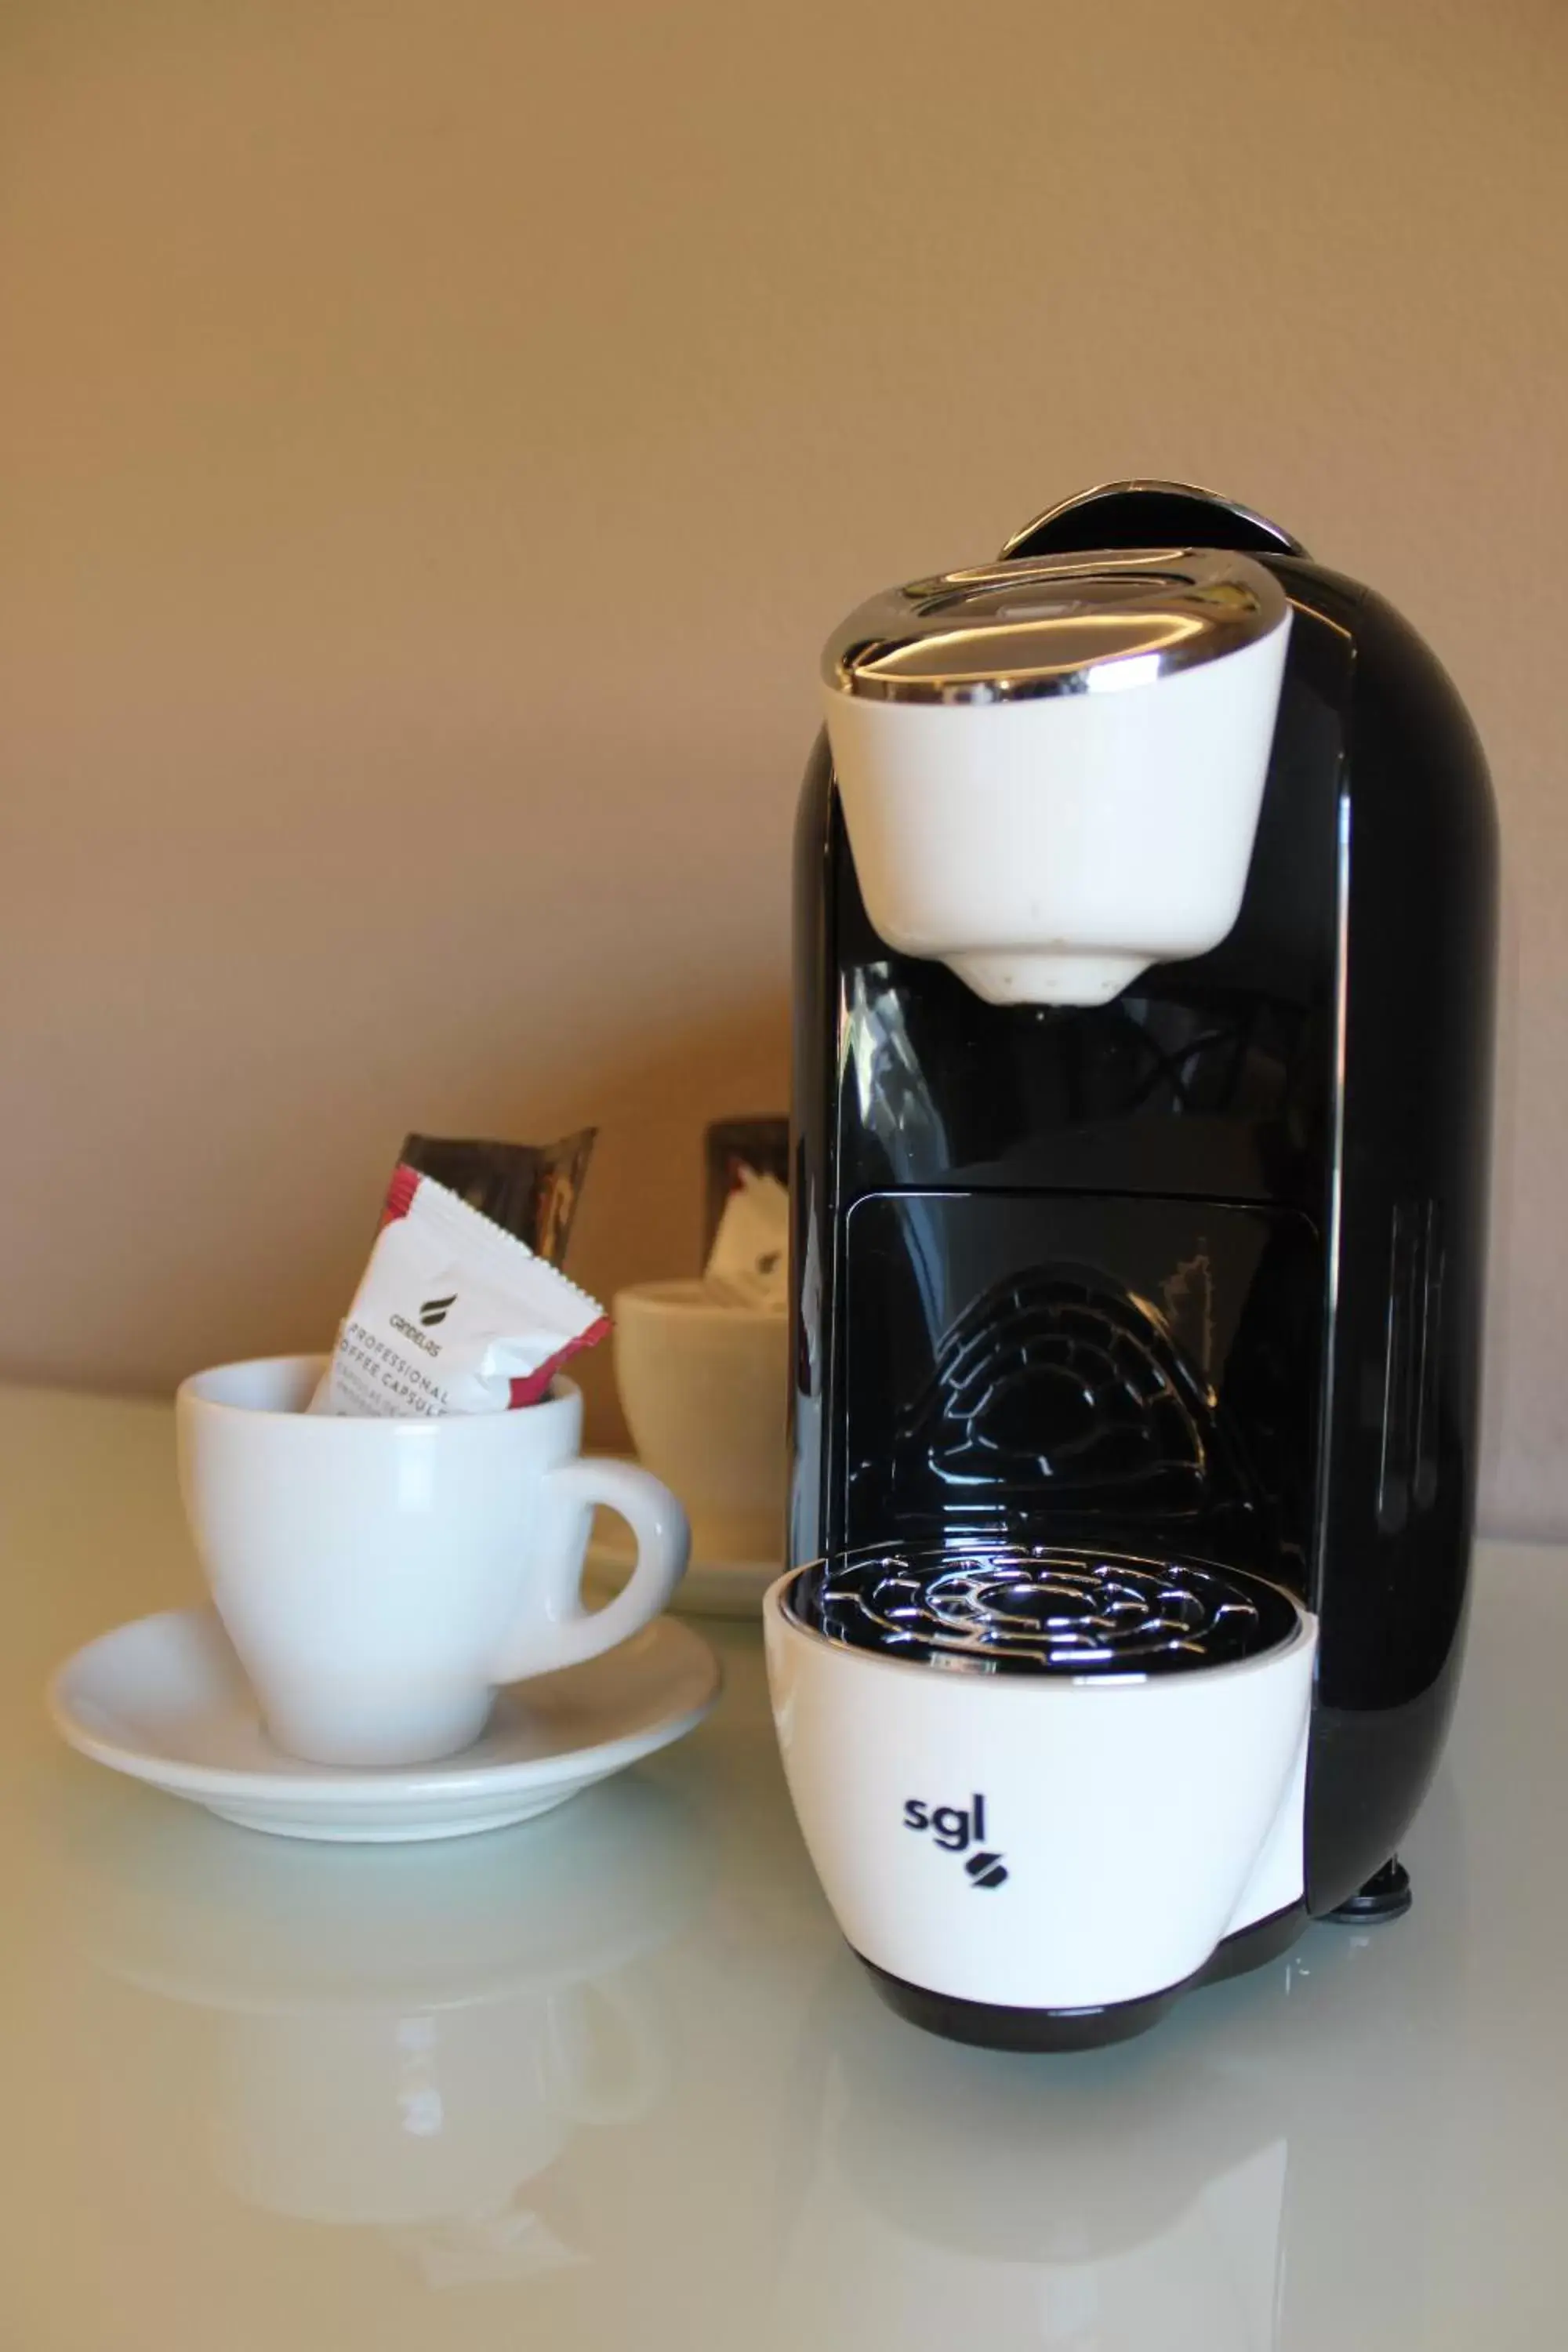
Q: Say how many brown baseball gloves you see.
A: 0